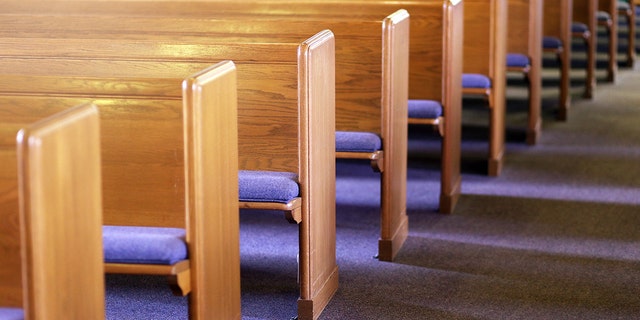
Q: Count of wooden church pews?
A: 11